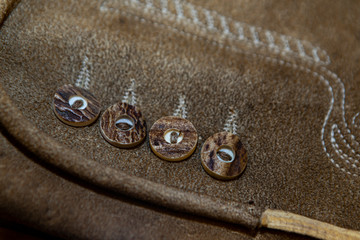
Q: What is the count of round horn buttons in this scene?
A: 4